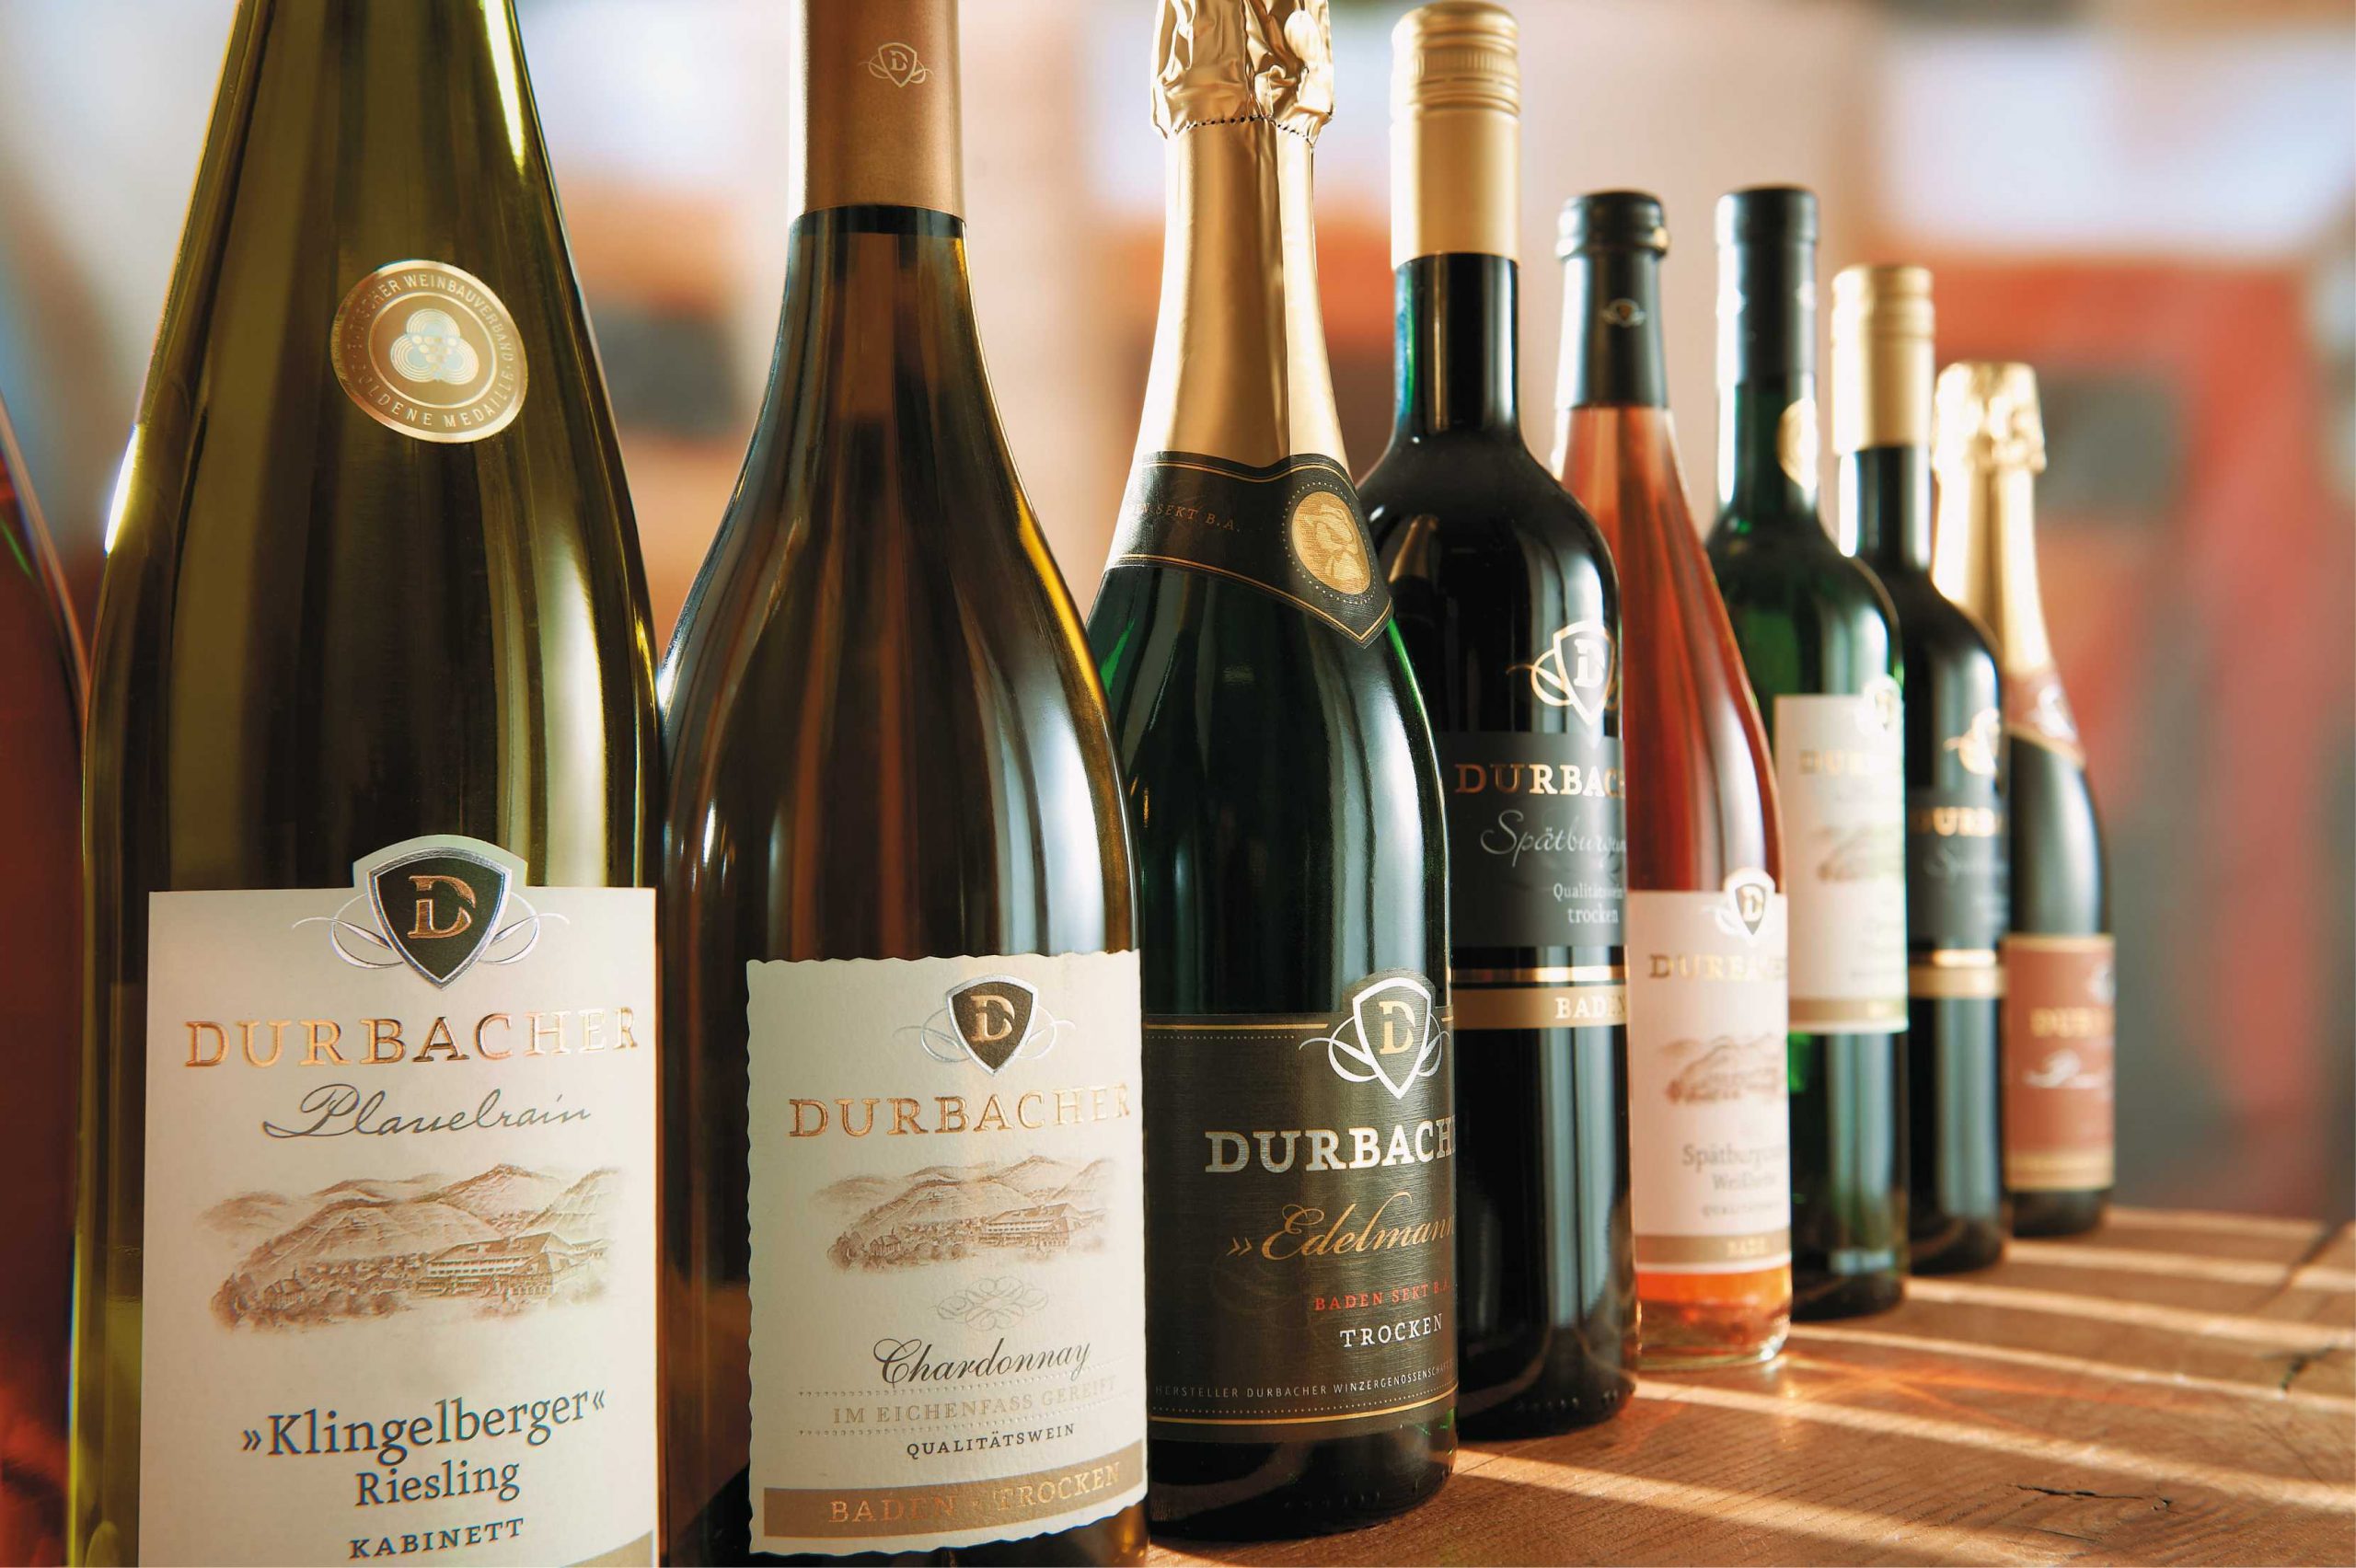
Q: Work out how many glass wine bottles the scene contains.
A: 9